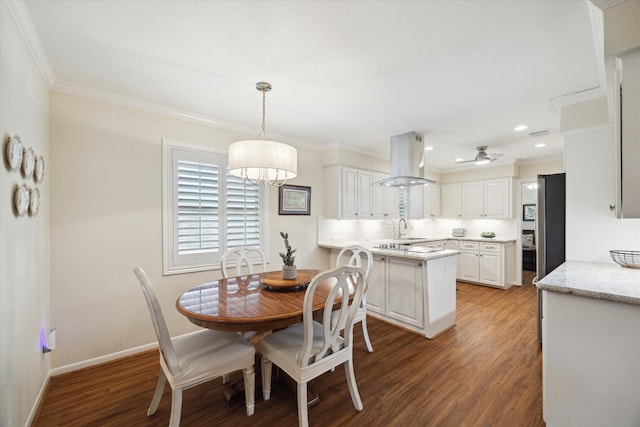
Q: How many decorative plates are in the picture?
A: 5